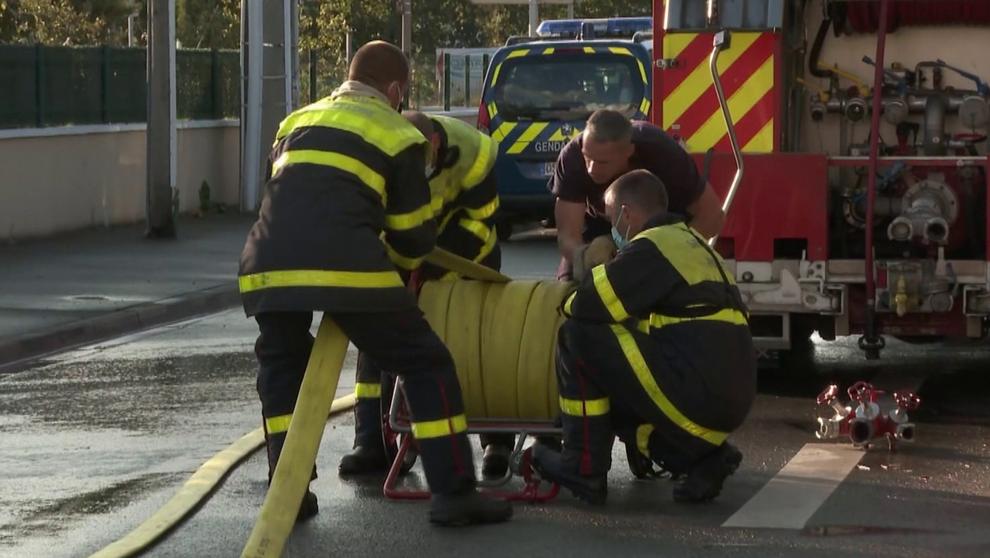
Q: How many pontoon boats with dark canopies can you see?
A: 0